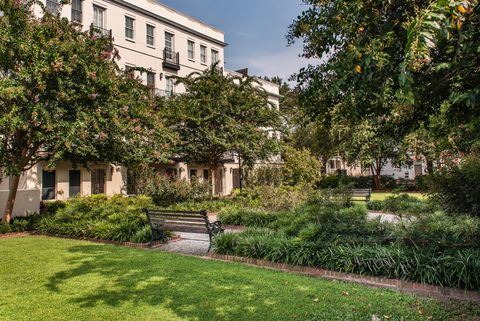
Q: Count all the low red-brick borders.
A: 2